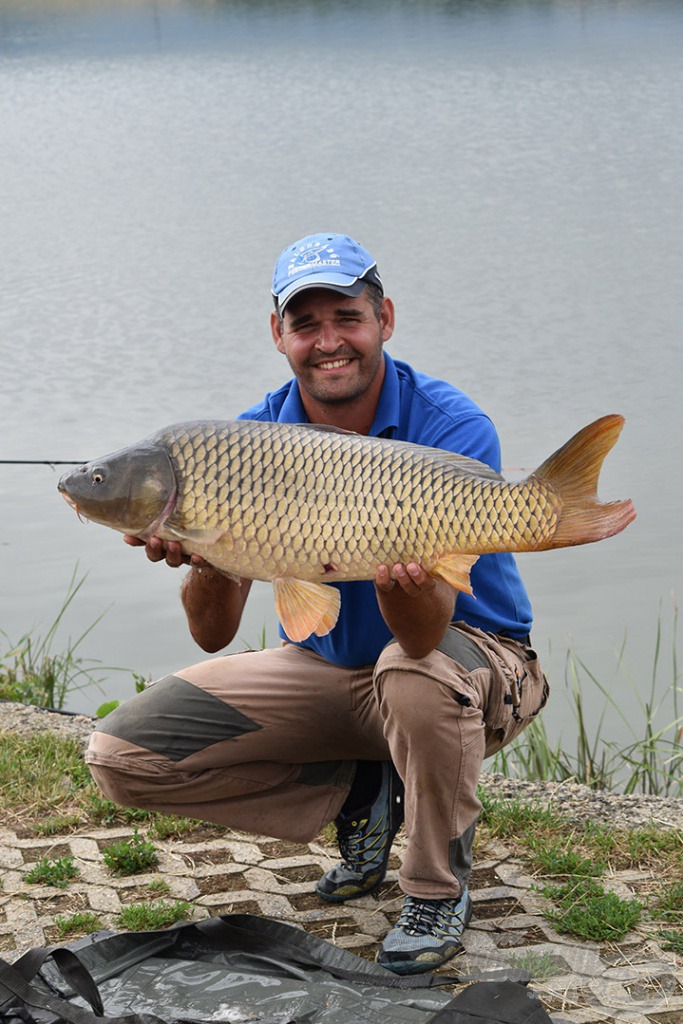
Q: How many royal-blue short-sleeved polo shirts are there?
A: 1